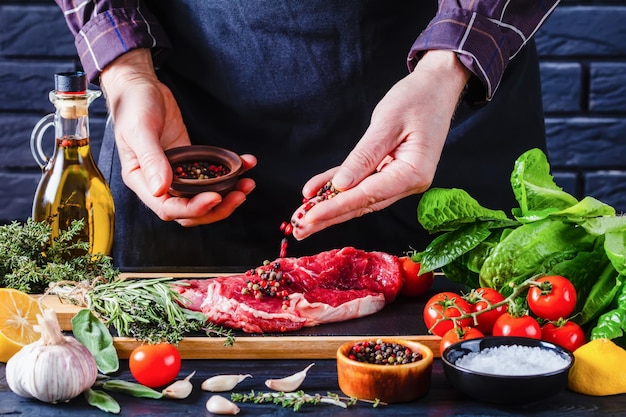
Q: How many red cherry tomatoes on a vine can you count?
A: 6